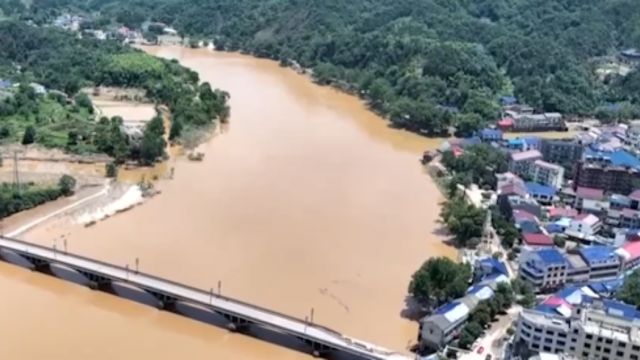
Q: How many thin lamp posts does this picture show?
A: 8